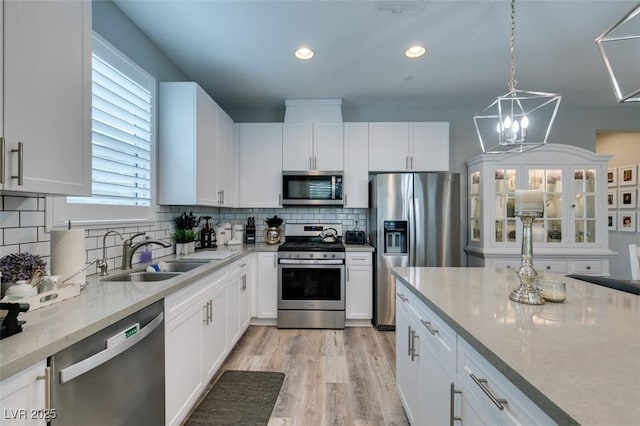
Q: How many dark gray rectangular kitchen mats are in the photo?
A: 1